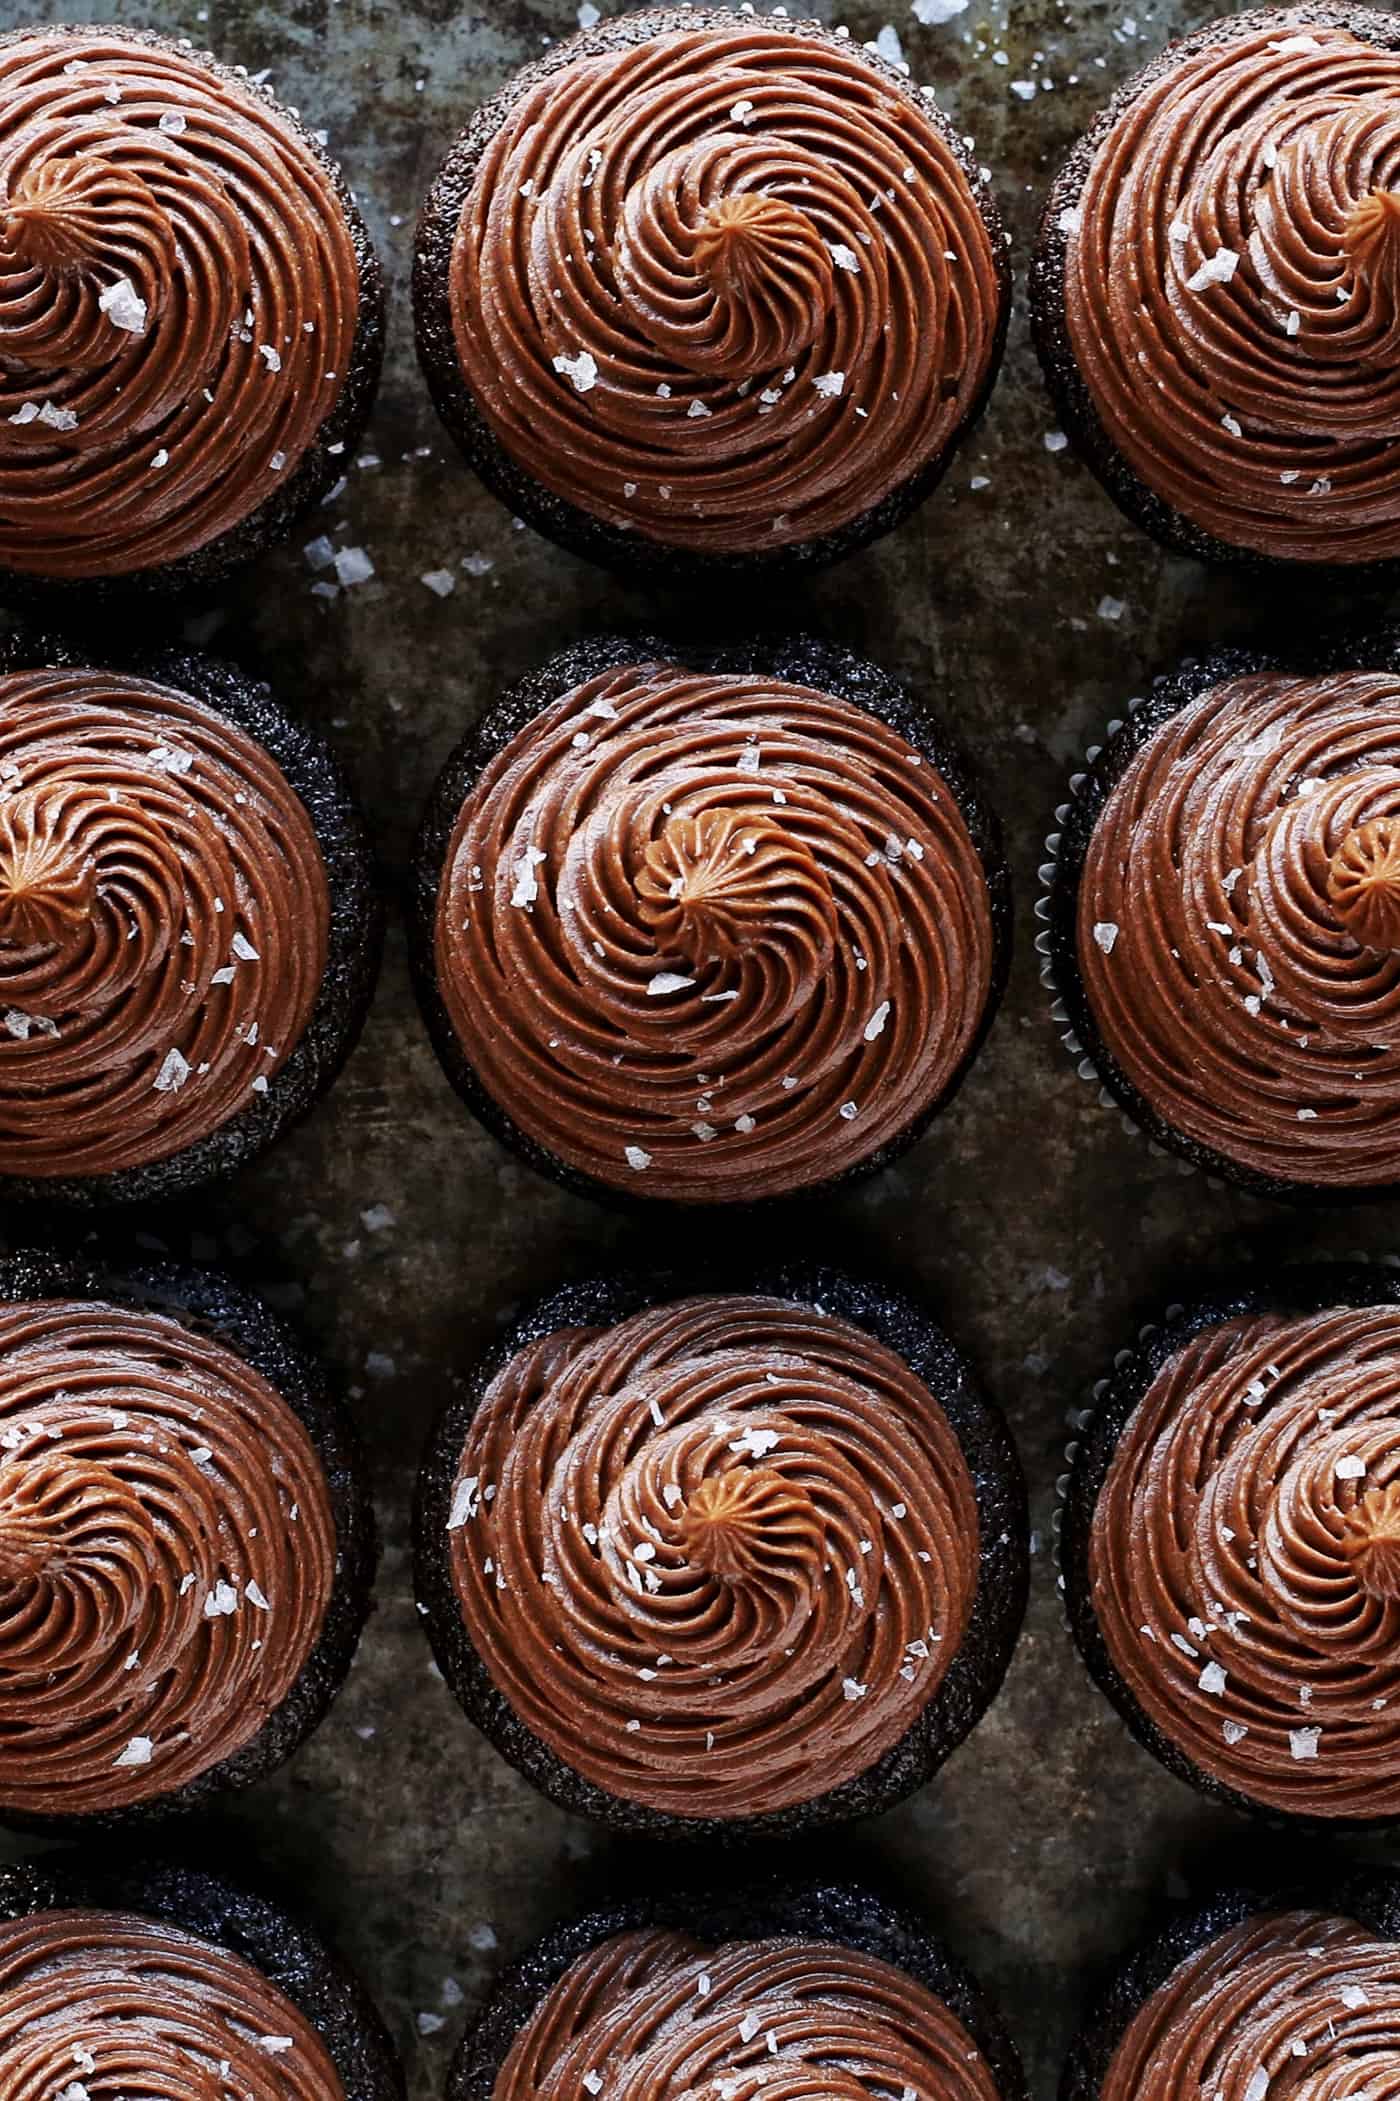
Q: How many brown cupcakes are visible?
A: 12